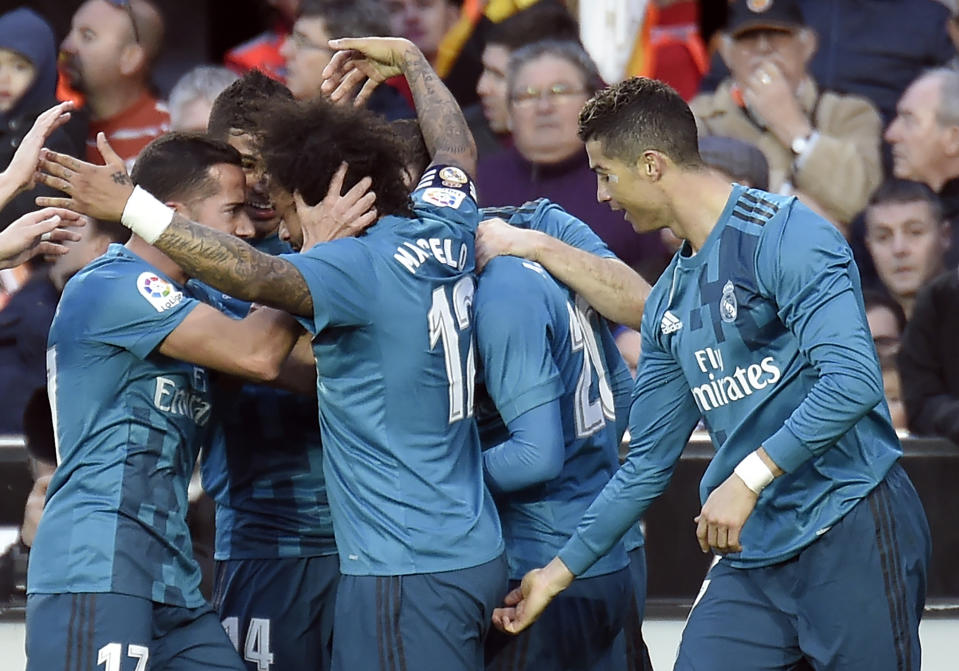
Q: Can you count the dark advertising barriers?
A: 1